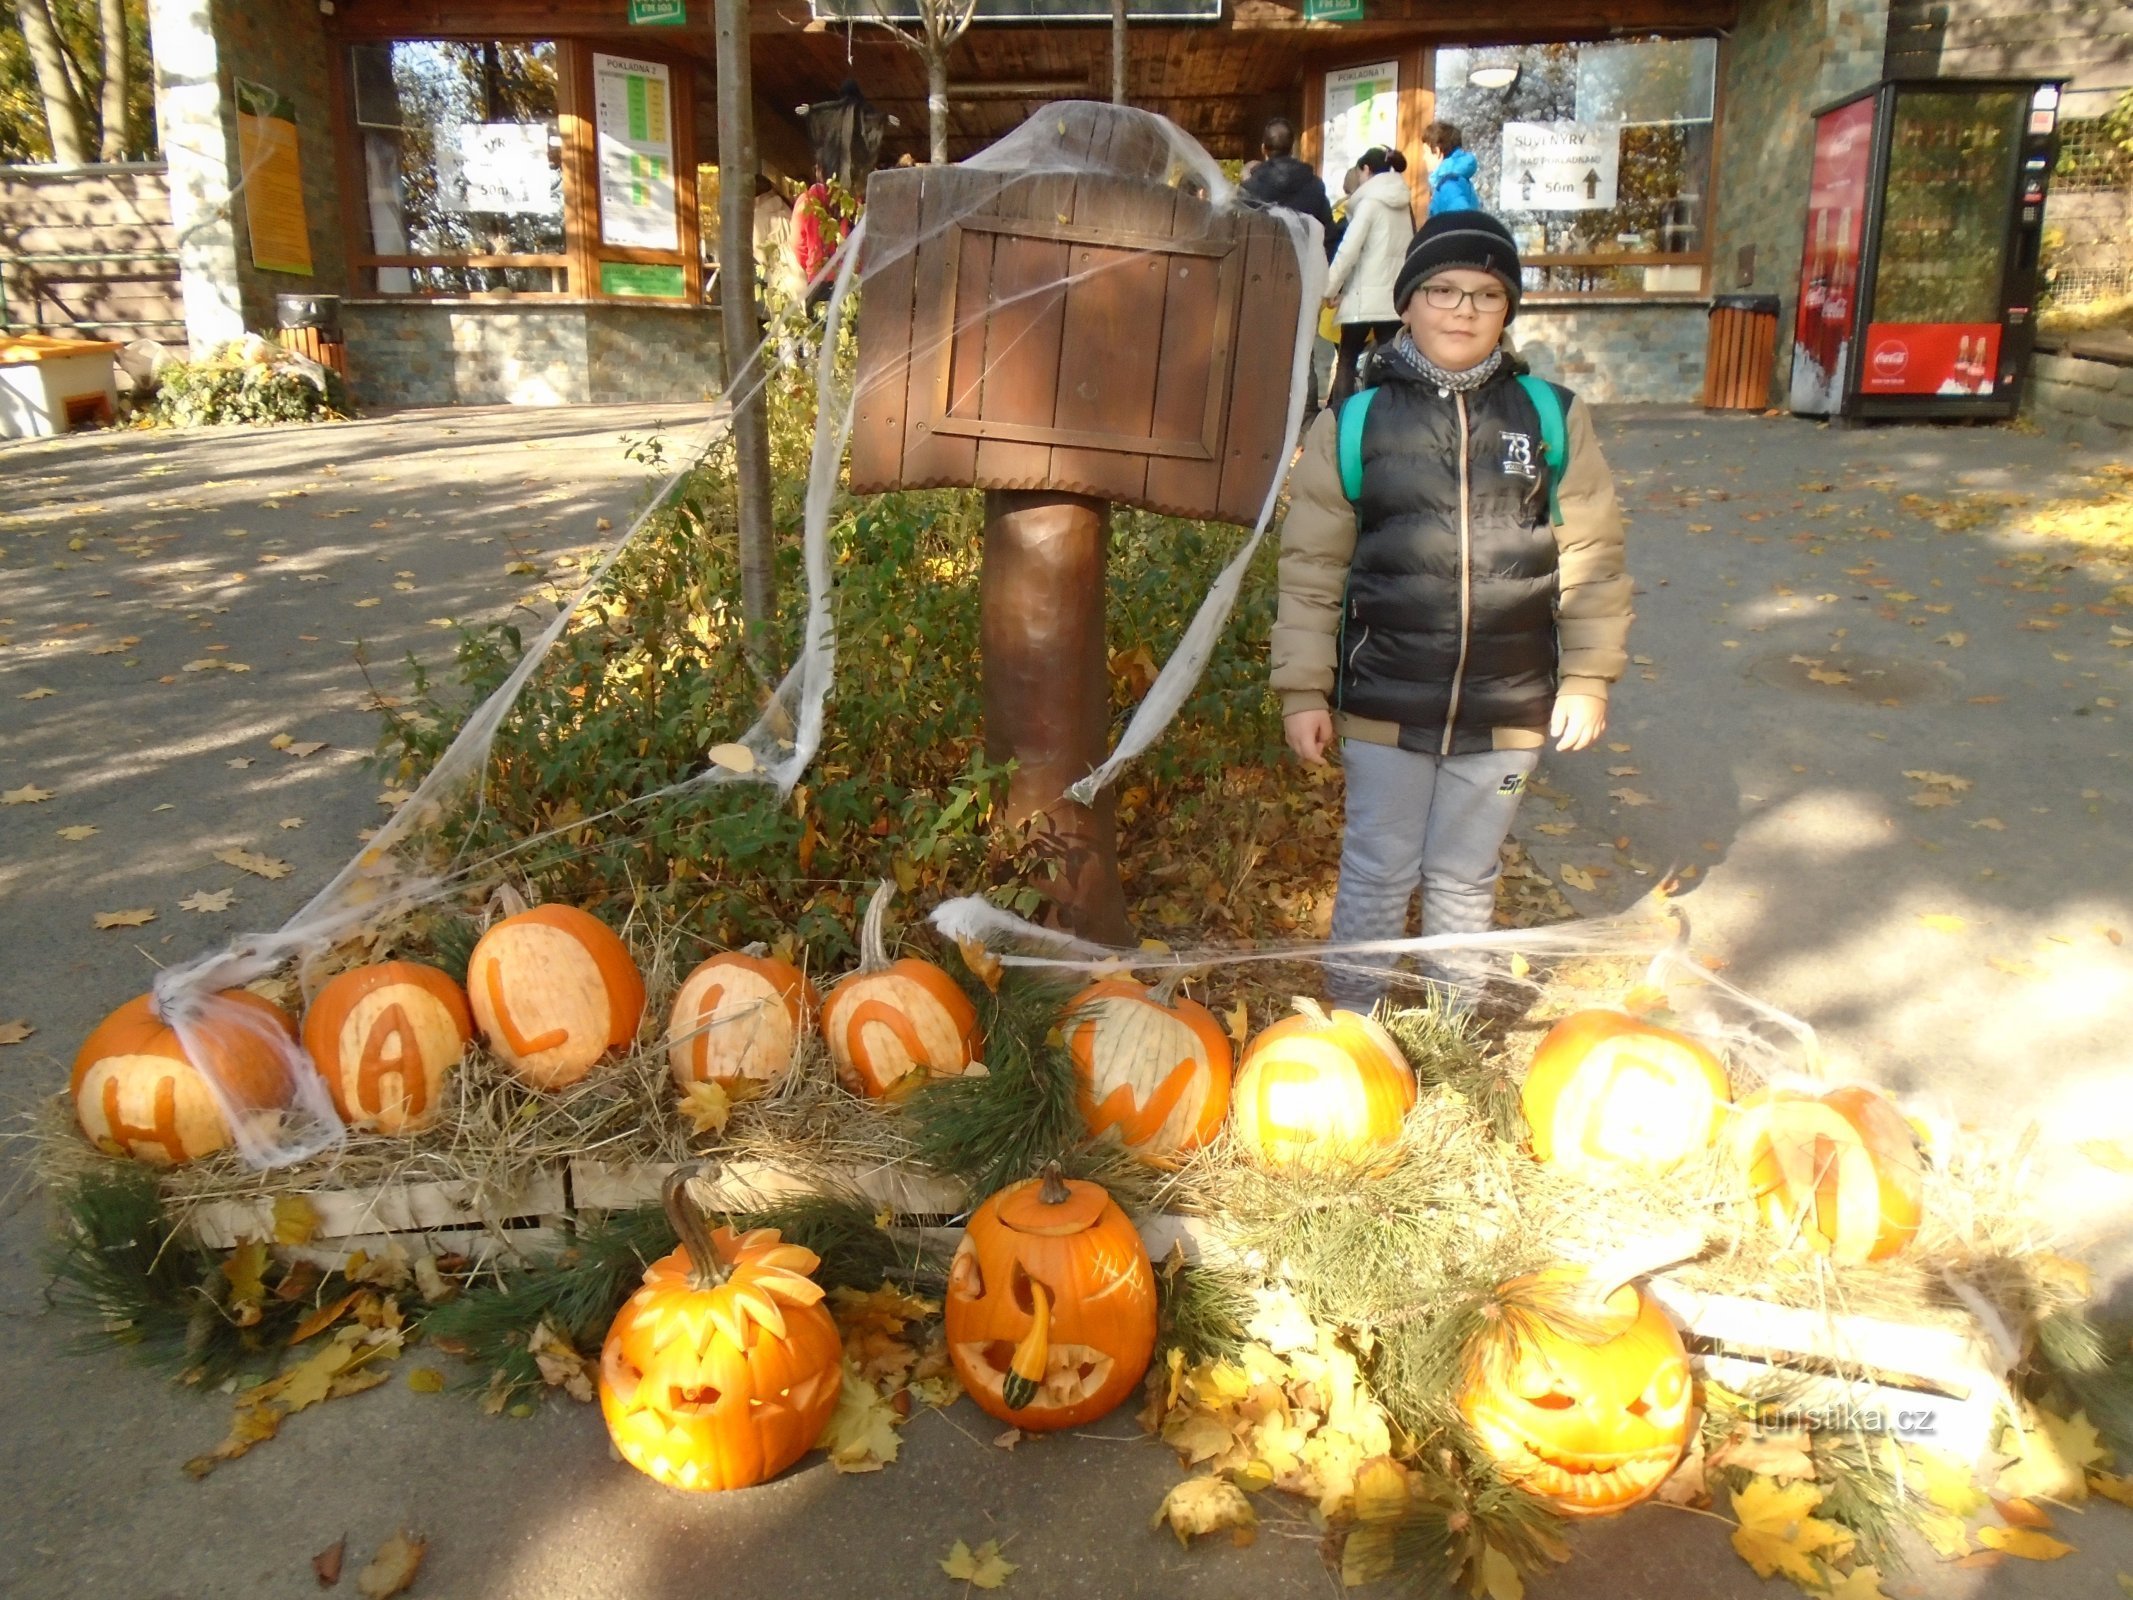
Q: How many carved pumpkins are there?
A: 12